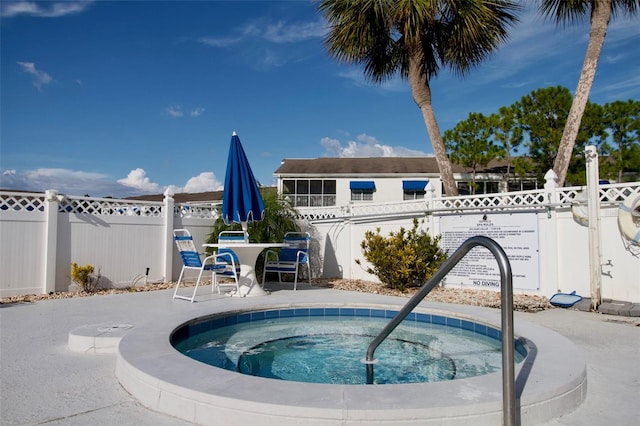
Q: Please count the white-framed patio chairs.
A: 3